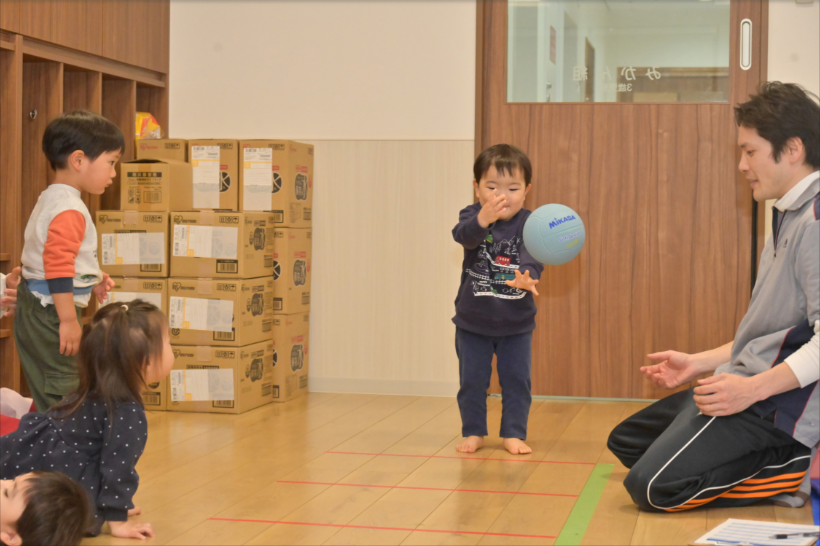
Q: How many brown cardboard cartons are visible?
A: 12